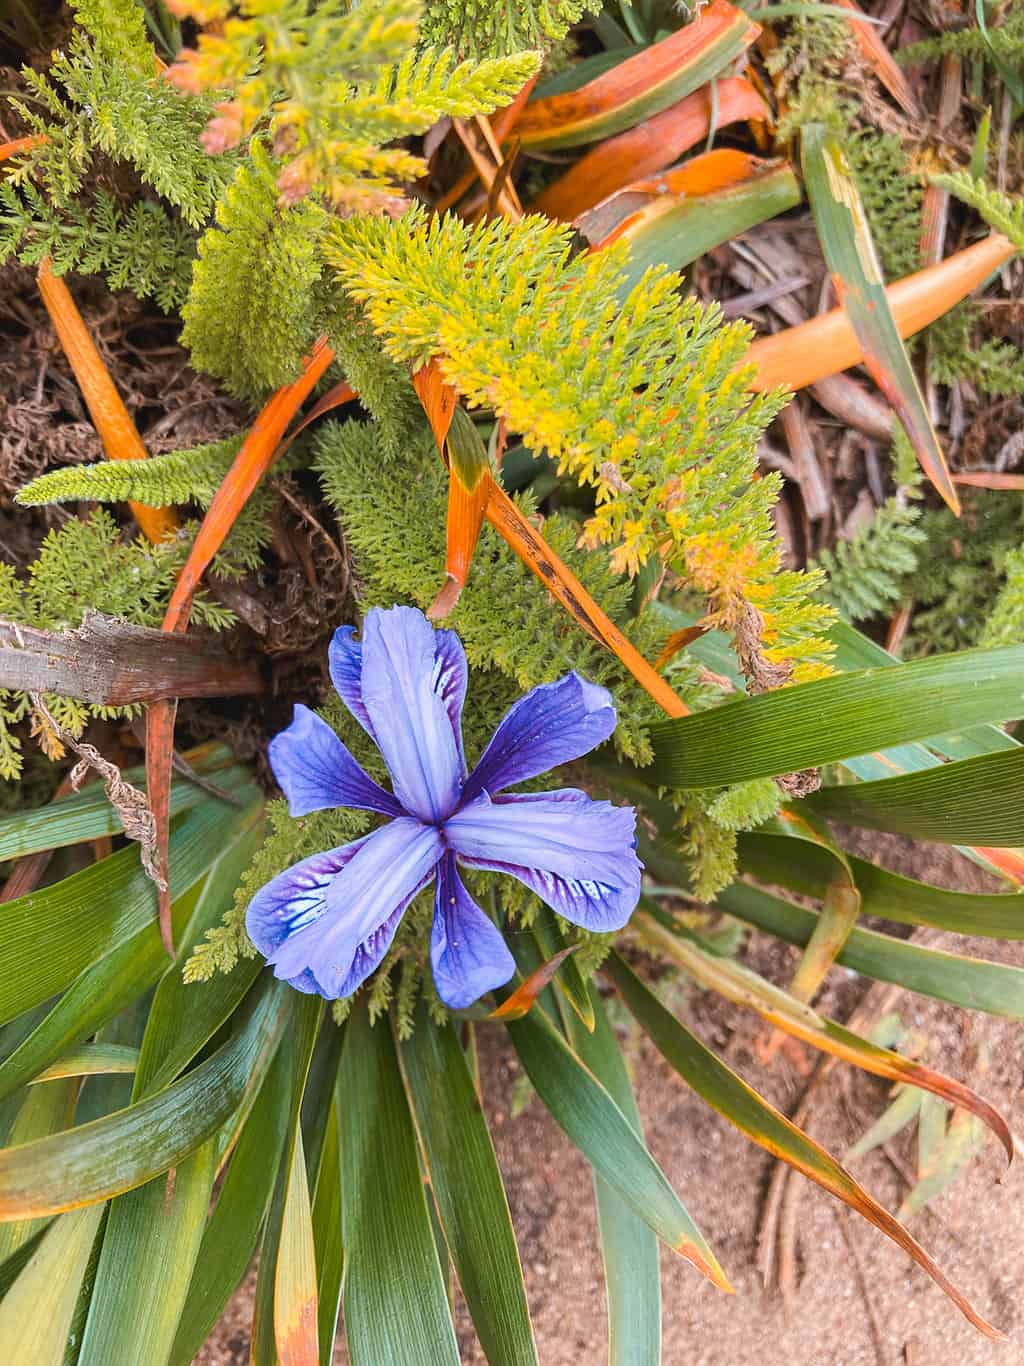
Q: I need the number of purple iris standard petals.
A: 3